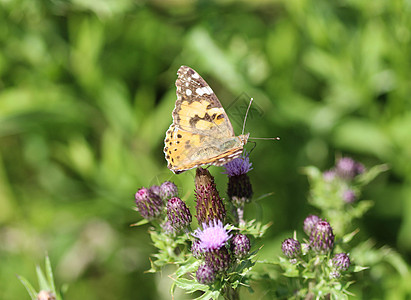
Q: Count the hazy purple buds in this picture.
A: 4